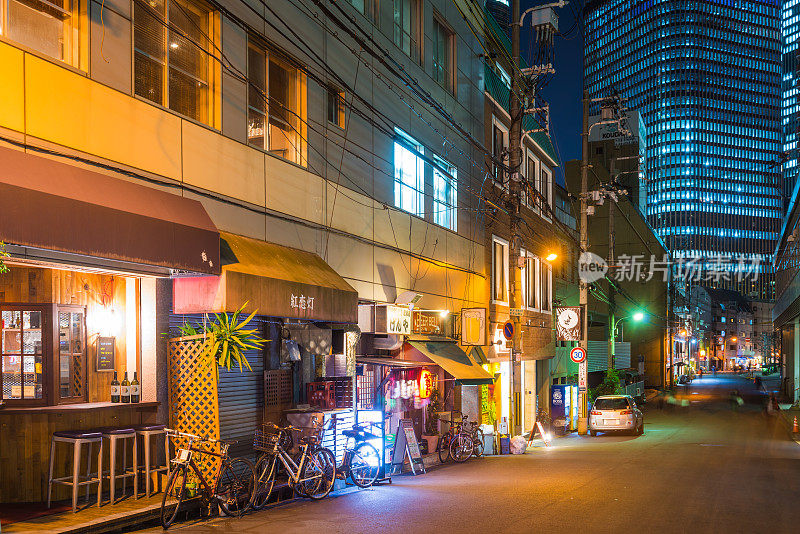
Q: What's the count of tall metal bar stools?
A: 3